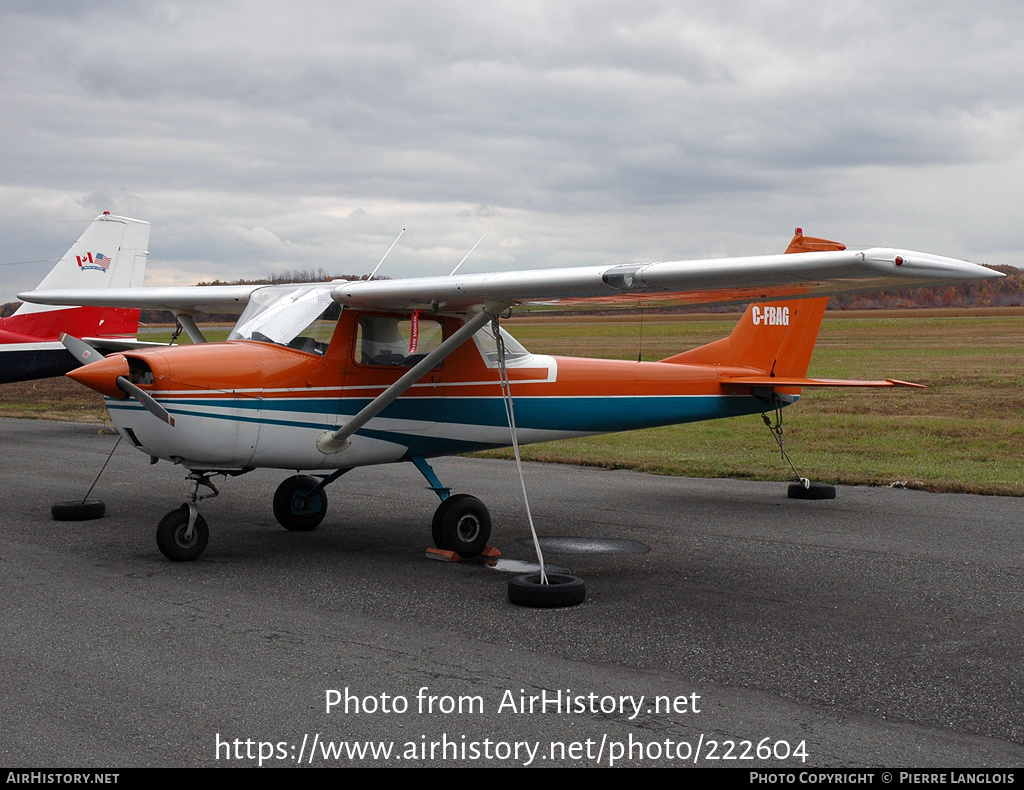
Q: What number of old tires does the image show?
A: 3